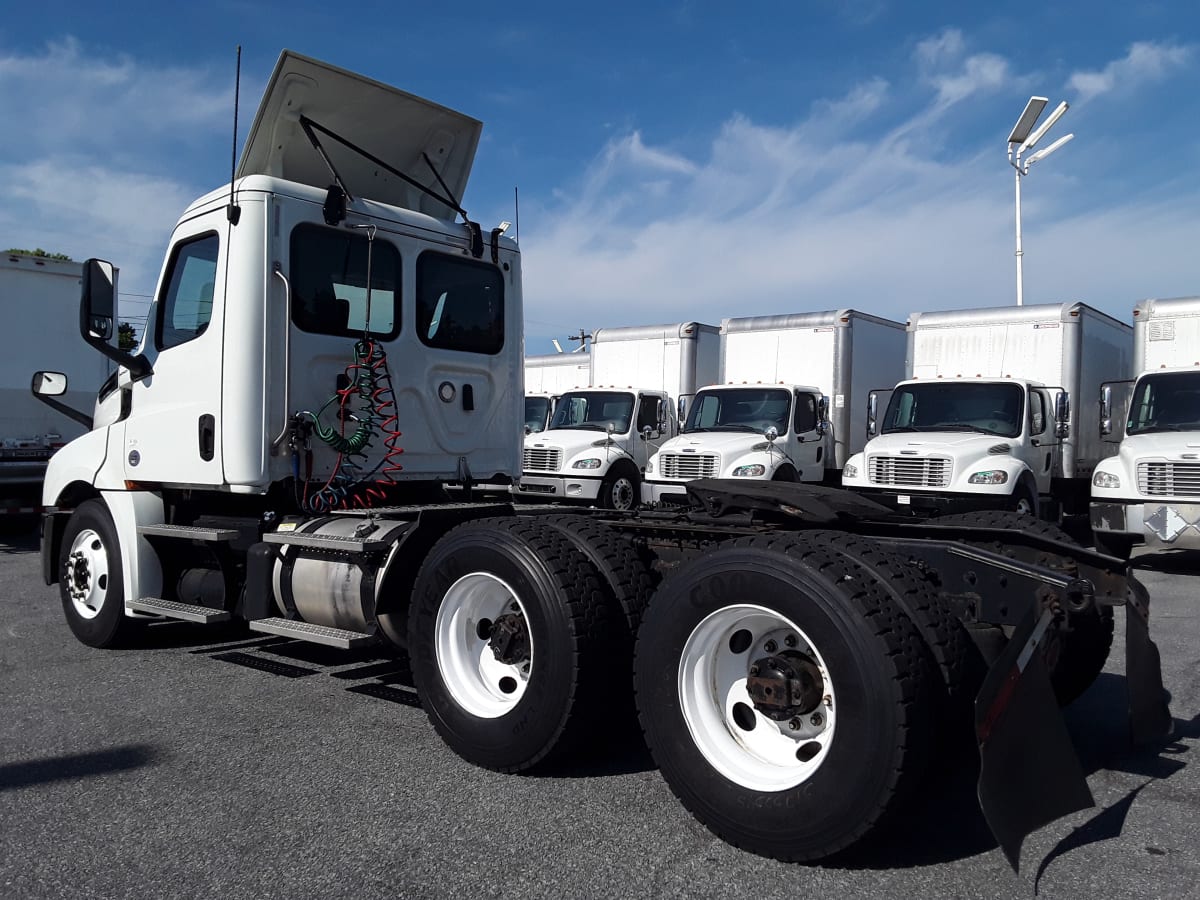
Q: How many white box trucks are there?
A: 5